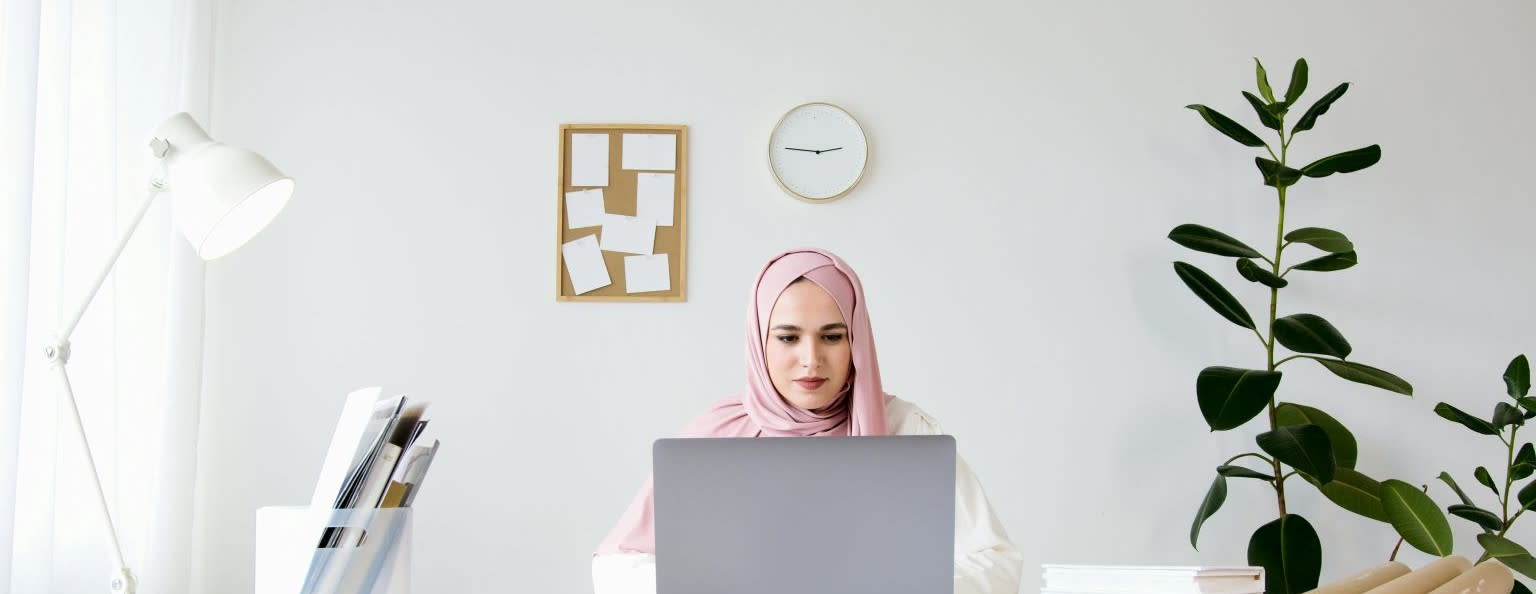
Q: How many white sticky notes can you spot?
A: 7